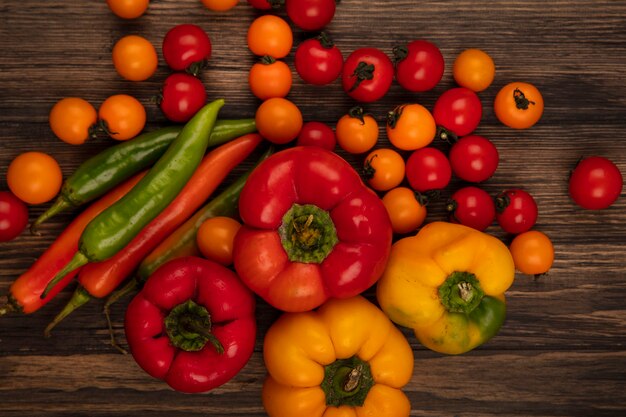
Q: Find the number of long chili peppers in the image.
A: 5